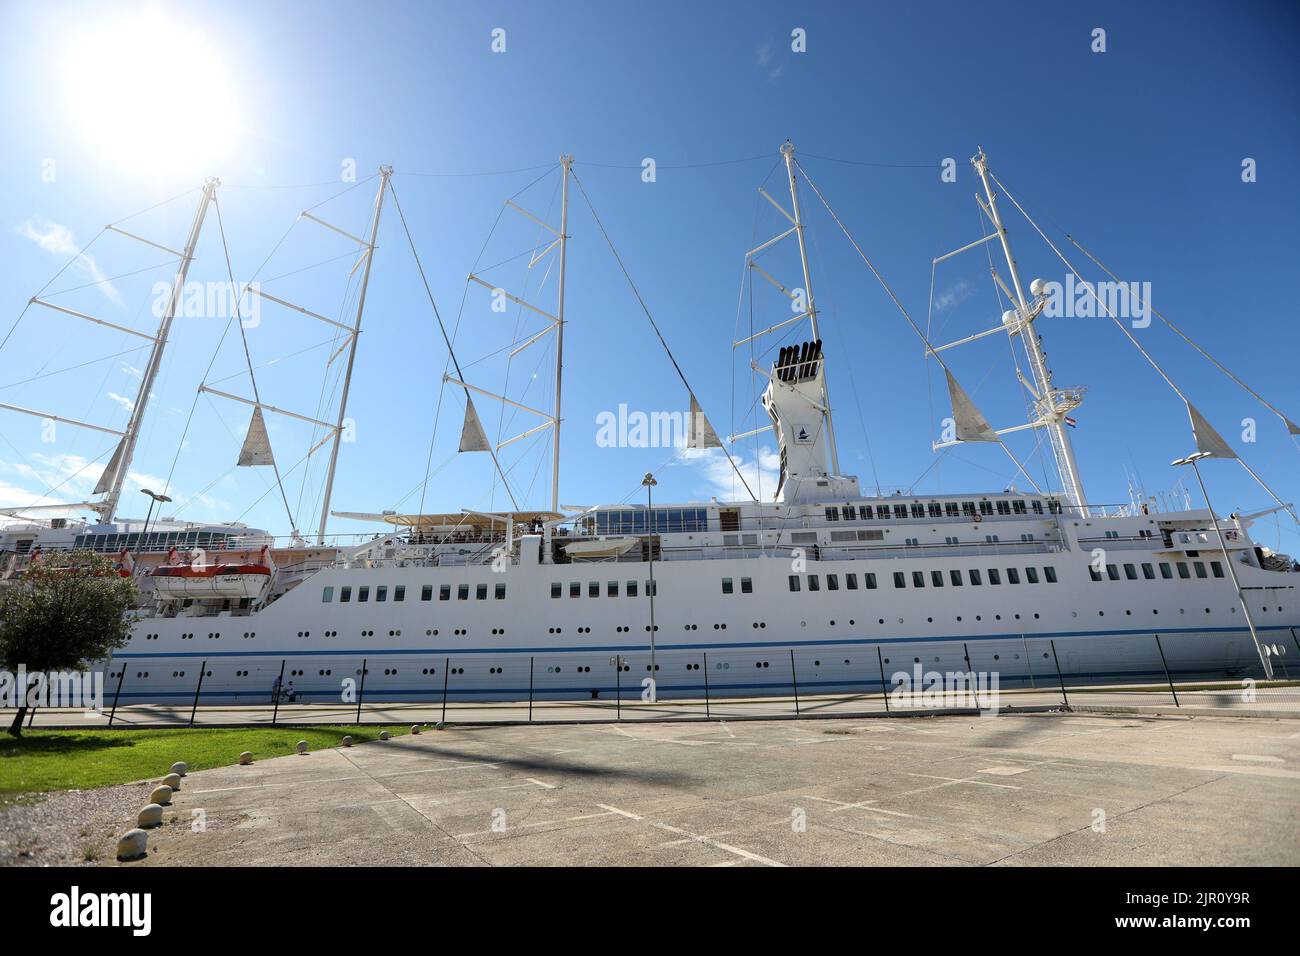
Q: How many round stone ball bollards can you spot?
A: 11